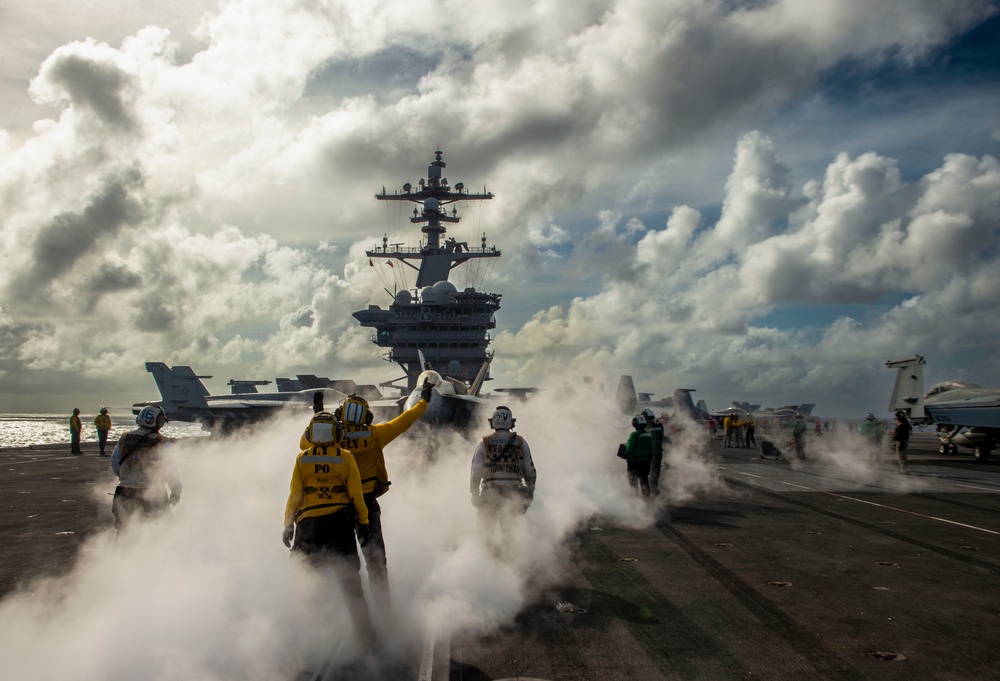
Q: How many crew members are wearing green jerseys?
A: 4